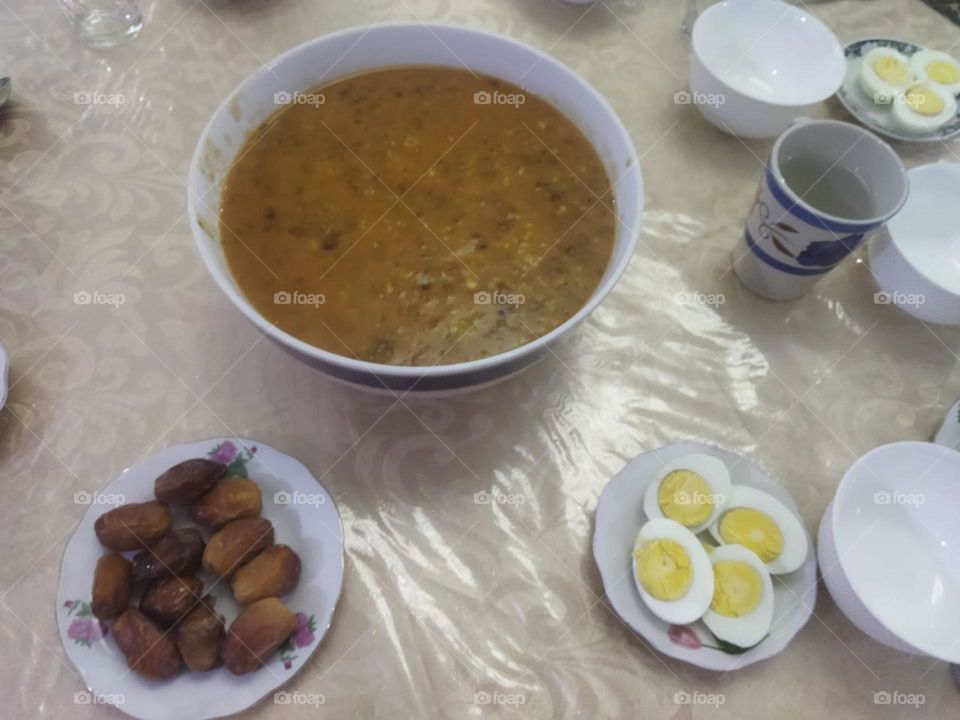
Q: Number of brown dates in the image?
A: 11